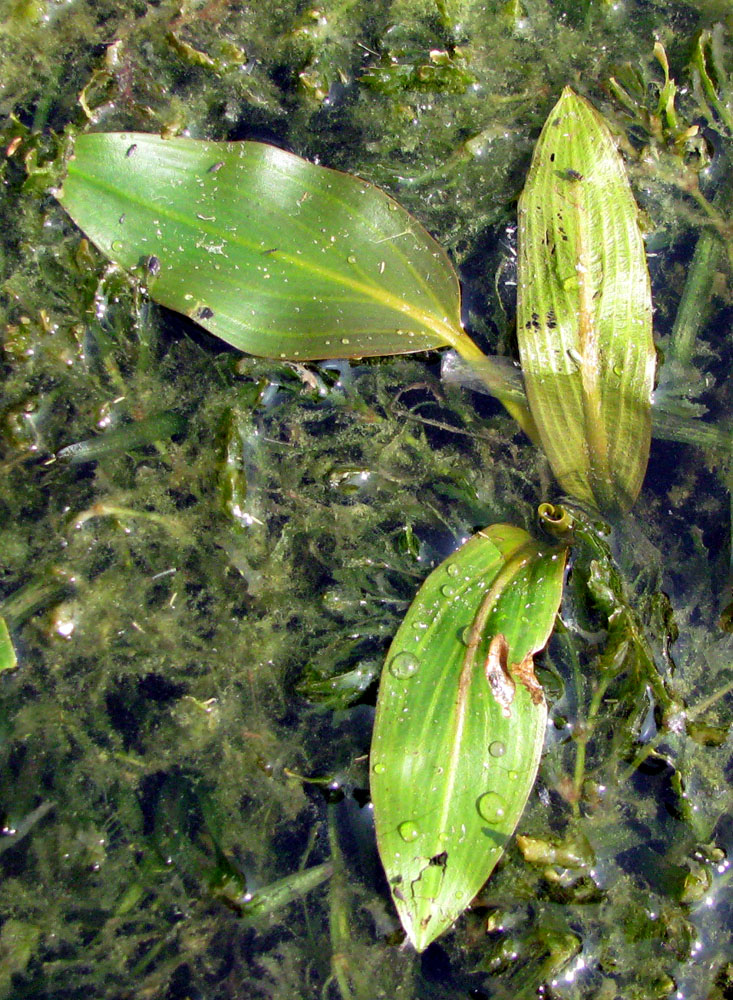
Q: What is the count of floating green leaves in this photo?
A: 3